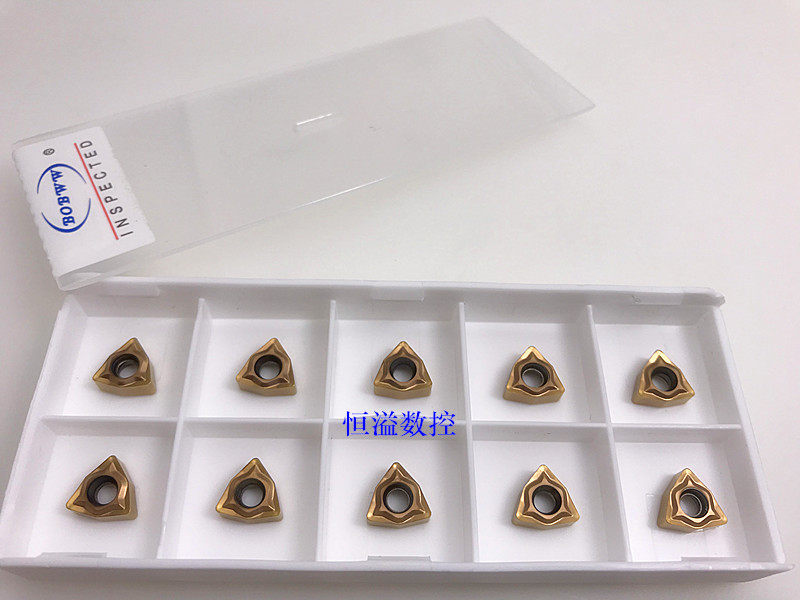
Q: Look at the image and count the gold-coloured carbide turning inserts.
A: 10